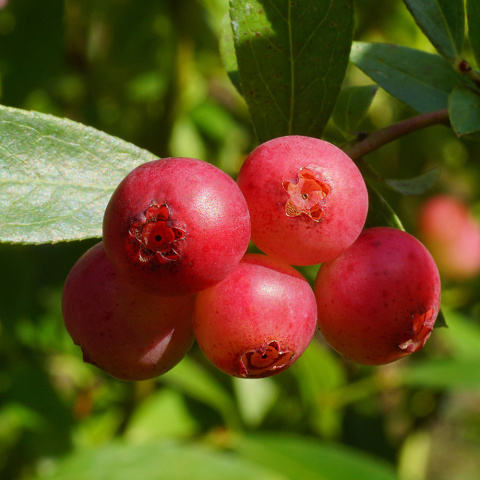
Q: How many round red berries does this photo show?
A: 5